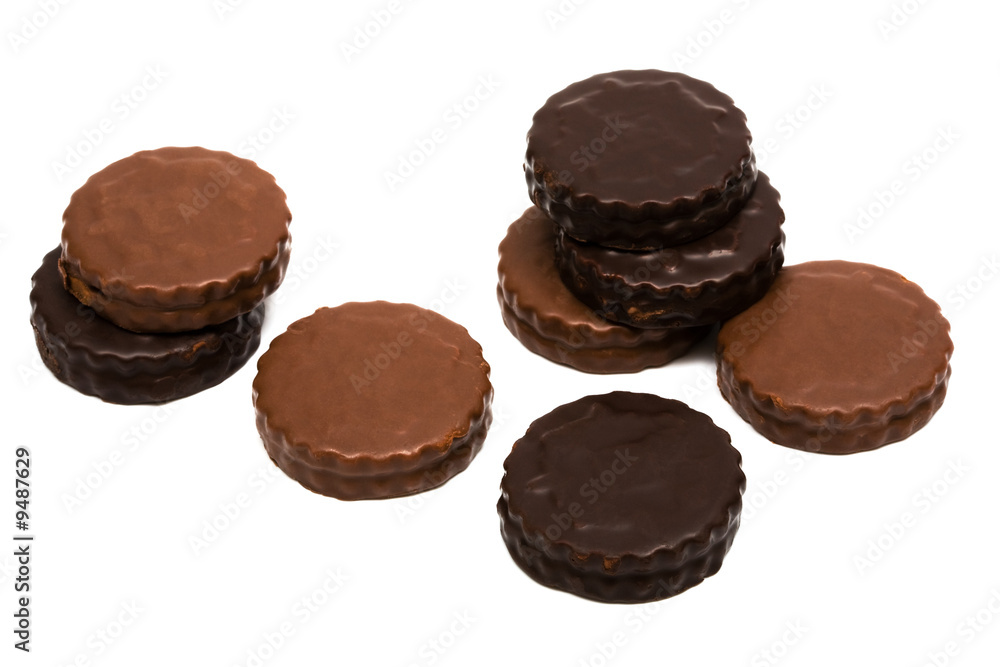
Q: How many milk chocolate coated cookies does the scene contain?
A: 4